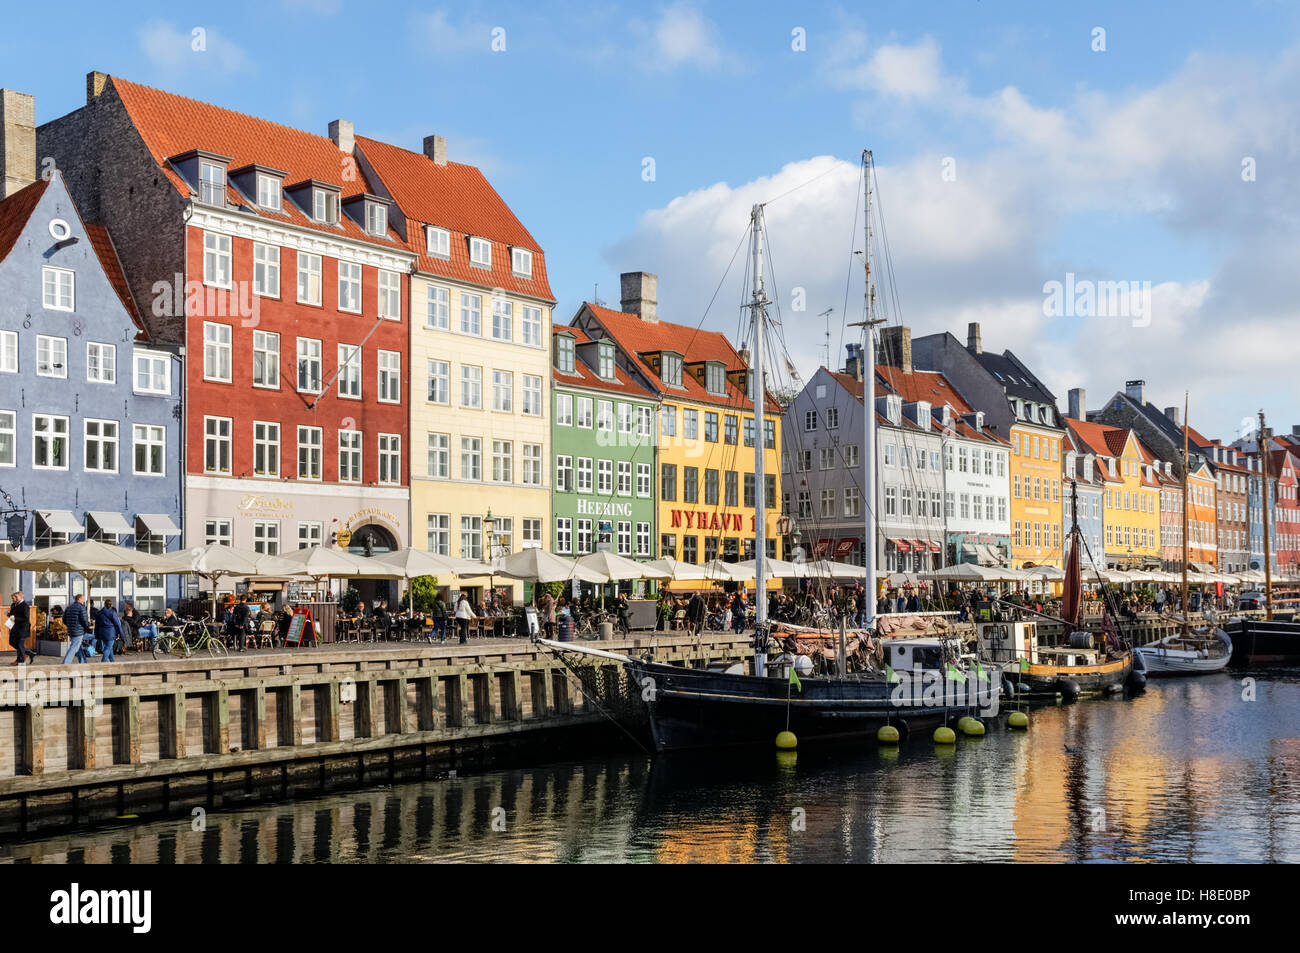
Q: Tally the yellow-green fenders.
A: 6